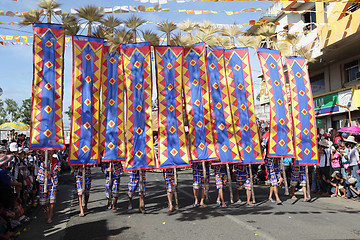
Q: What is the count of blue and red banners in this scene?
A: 10